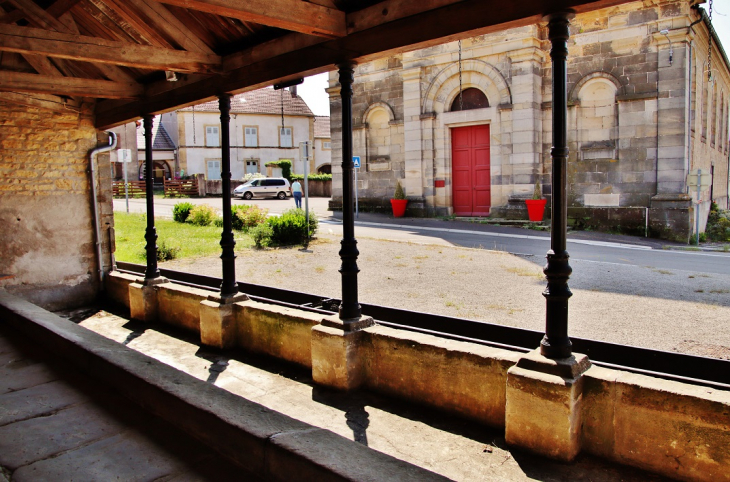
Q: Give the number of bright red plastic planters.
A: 2